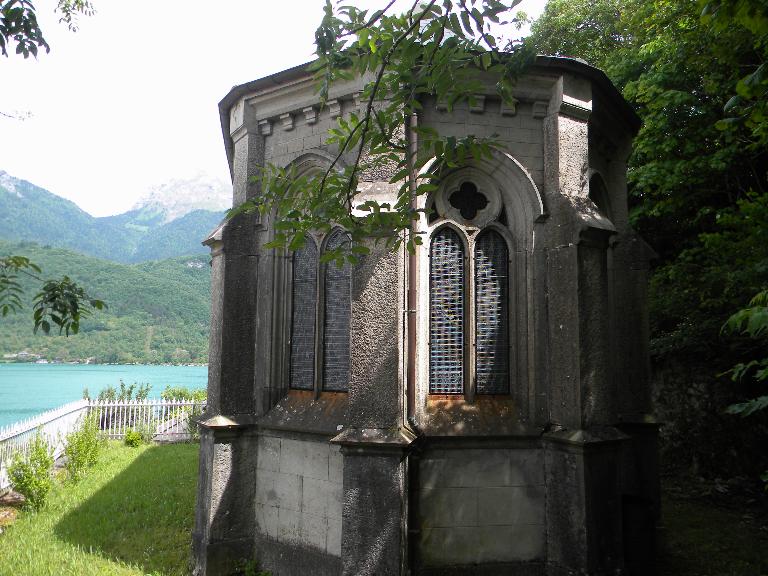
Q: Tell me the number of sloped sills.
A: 2